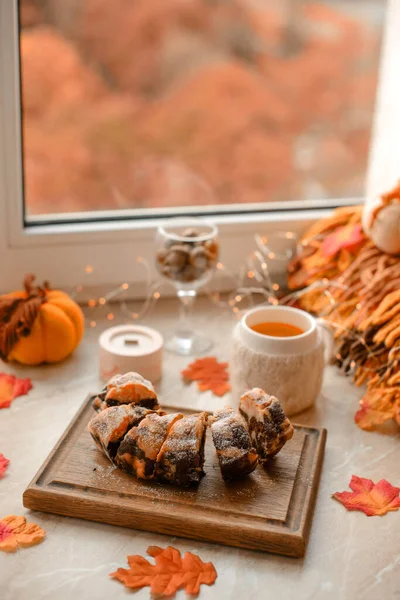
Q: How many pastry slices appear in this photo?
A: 6